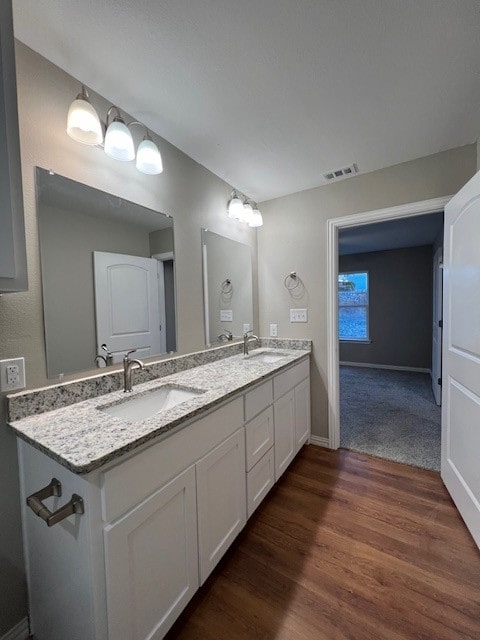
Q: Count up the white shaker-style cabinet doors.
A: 4